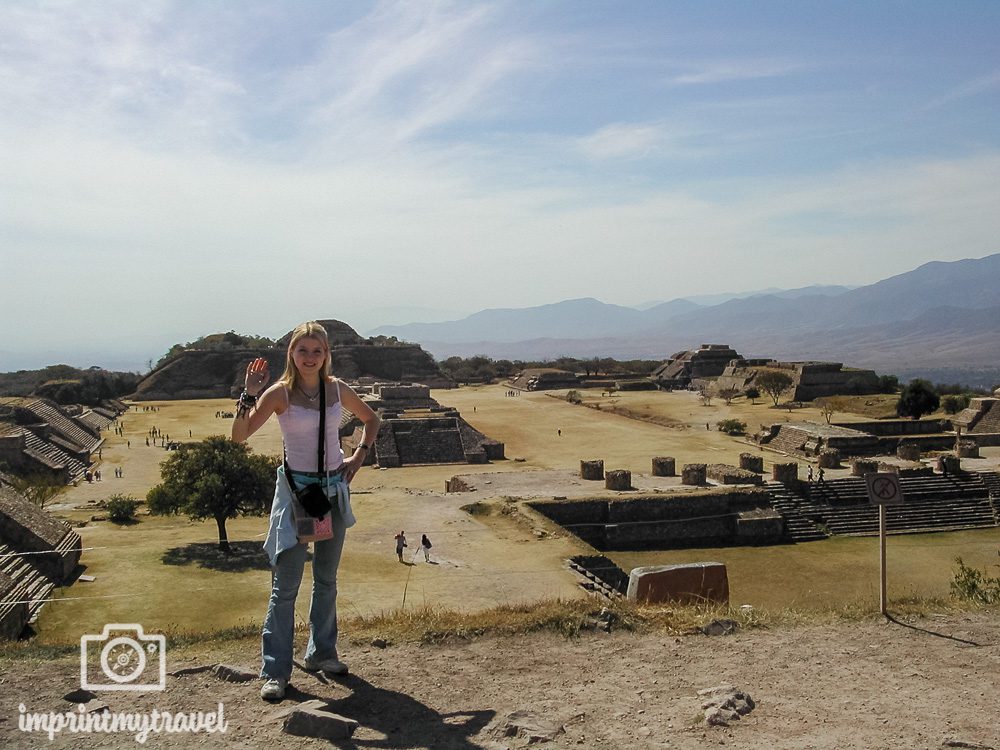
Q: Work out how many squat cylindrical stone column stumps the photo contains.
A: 11